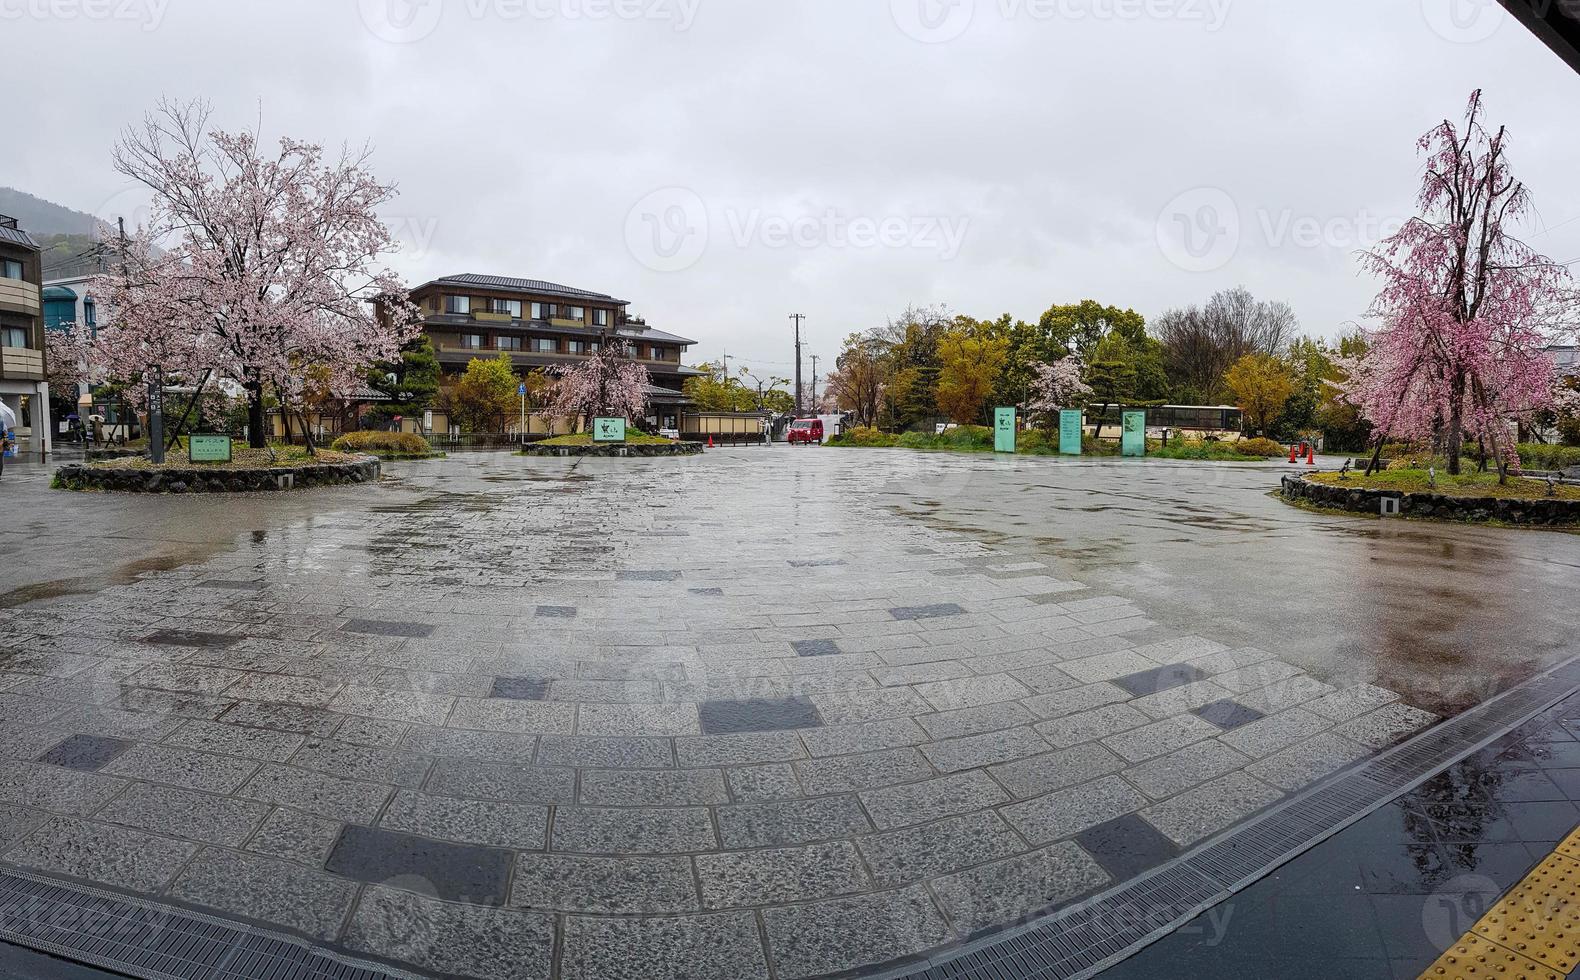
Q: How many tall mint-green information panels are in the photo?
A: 3